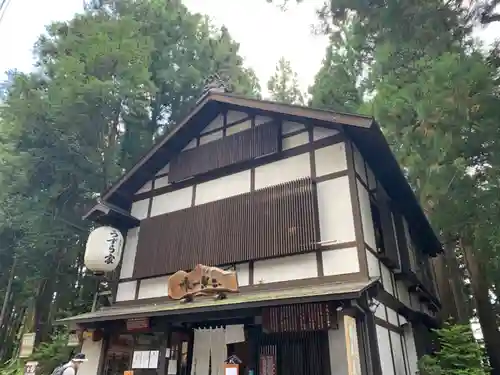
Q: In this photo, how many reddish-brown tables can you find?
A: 0